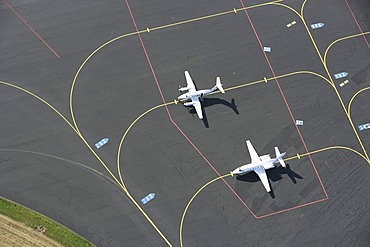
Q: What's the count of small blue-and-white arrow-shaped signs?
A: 5